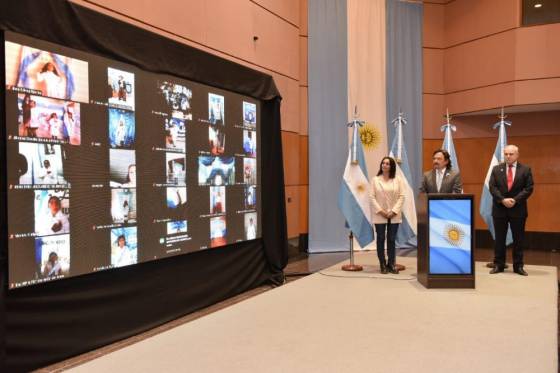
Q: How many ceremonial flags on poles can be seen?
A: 4